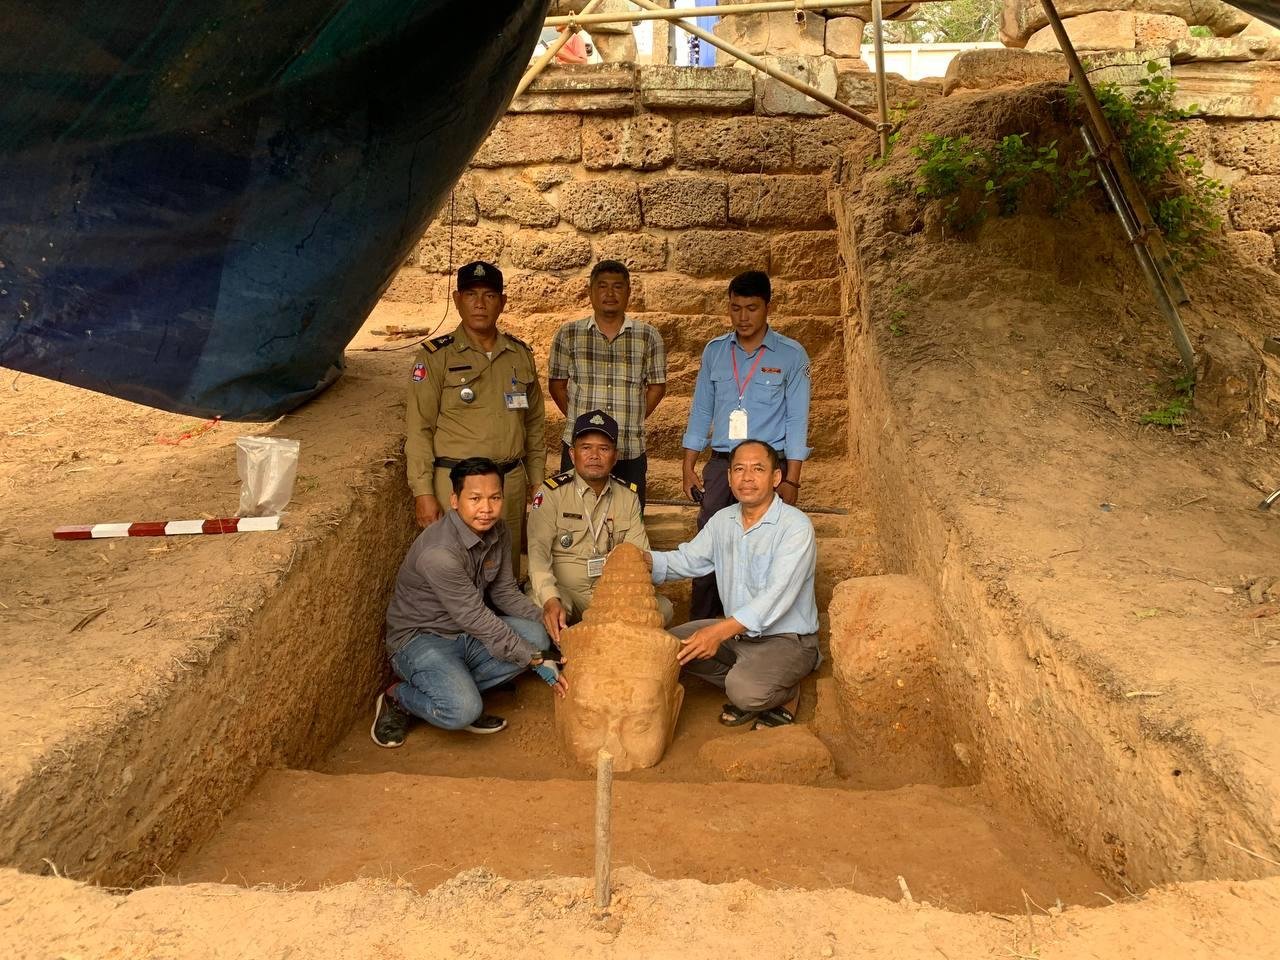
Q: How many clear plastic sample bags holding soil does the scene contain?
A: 1